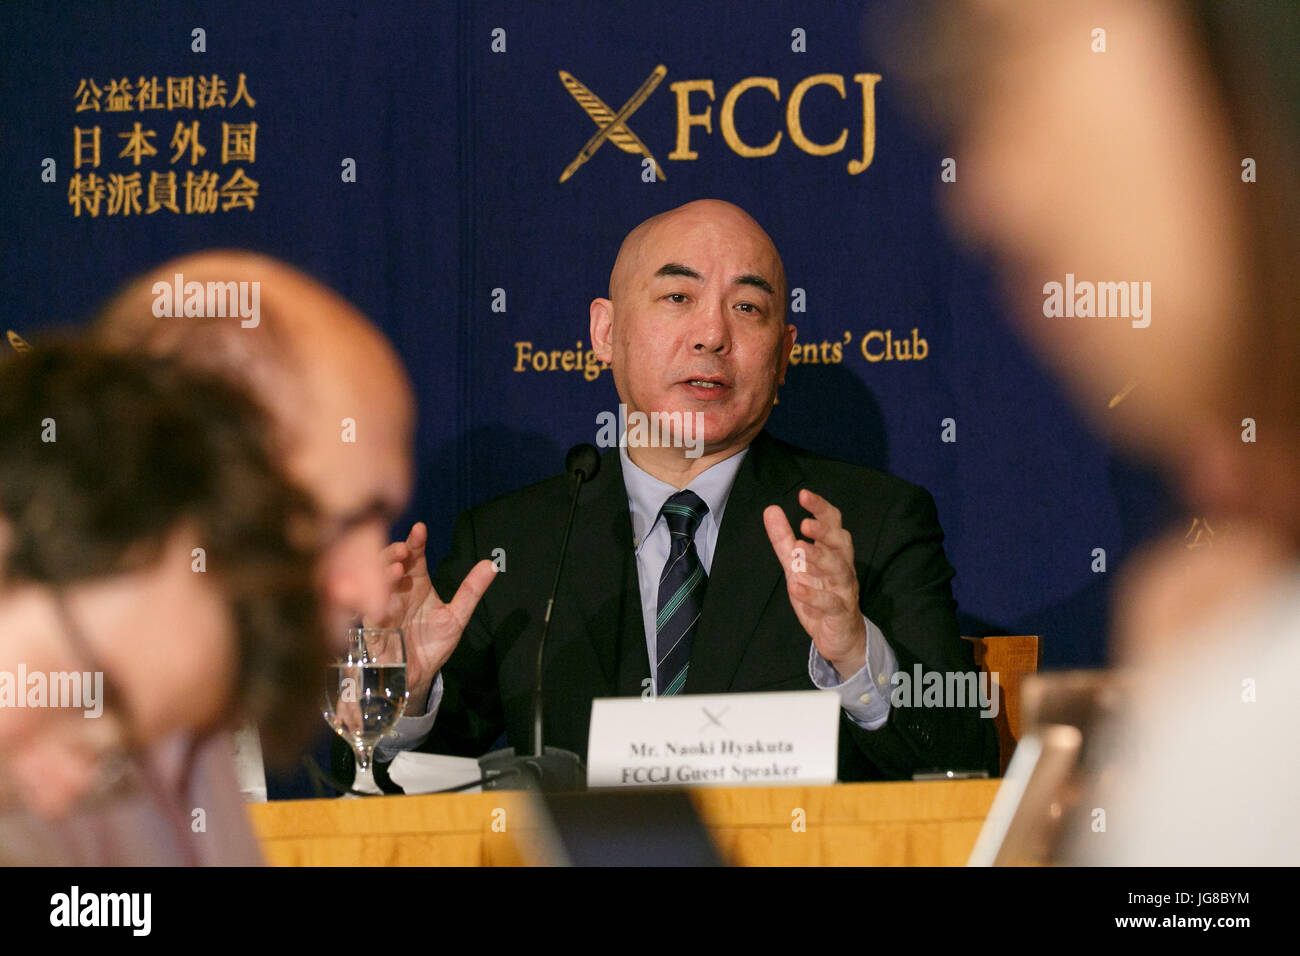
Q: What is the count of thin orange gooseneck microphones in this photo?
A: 0